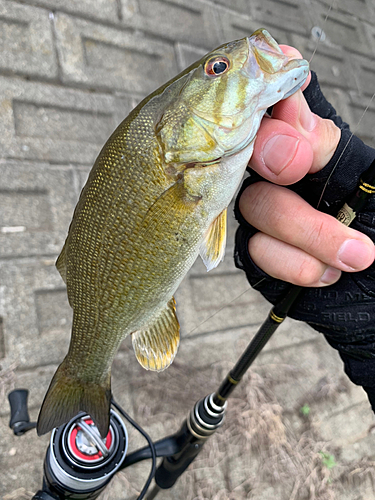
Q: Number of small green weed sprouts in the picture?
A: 2